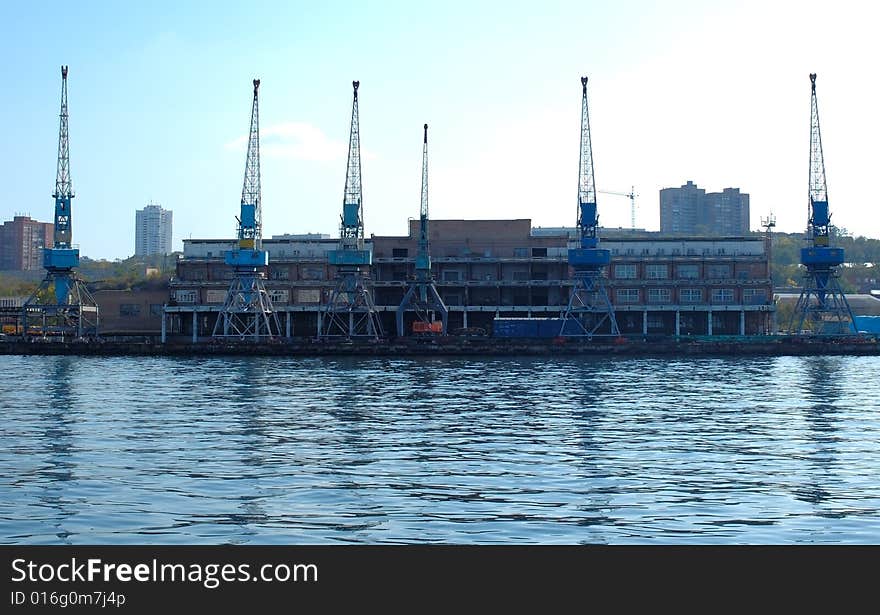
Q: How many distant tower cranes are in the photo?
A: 1